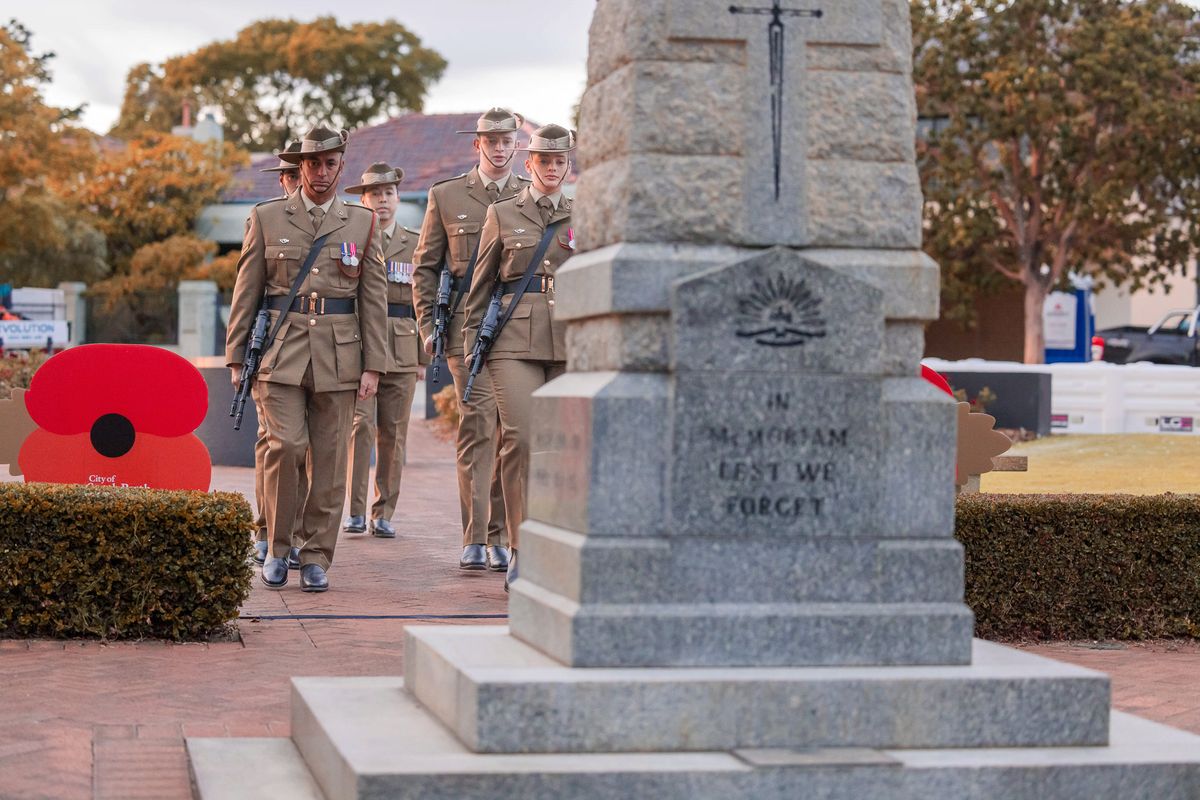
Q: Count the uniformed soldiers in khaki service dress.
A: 5